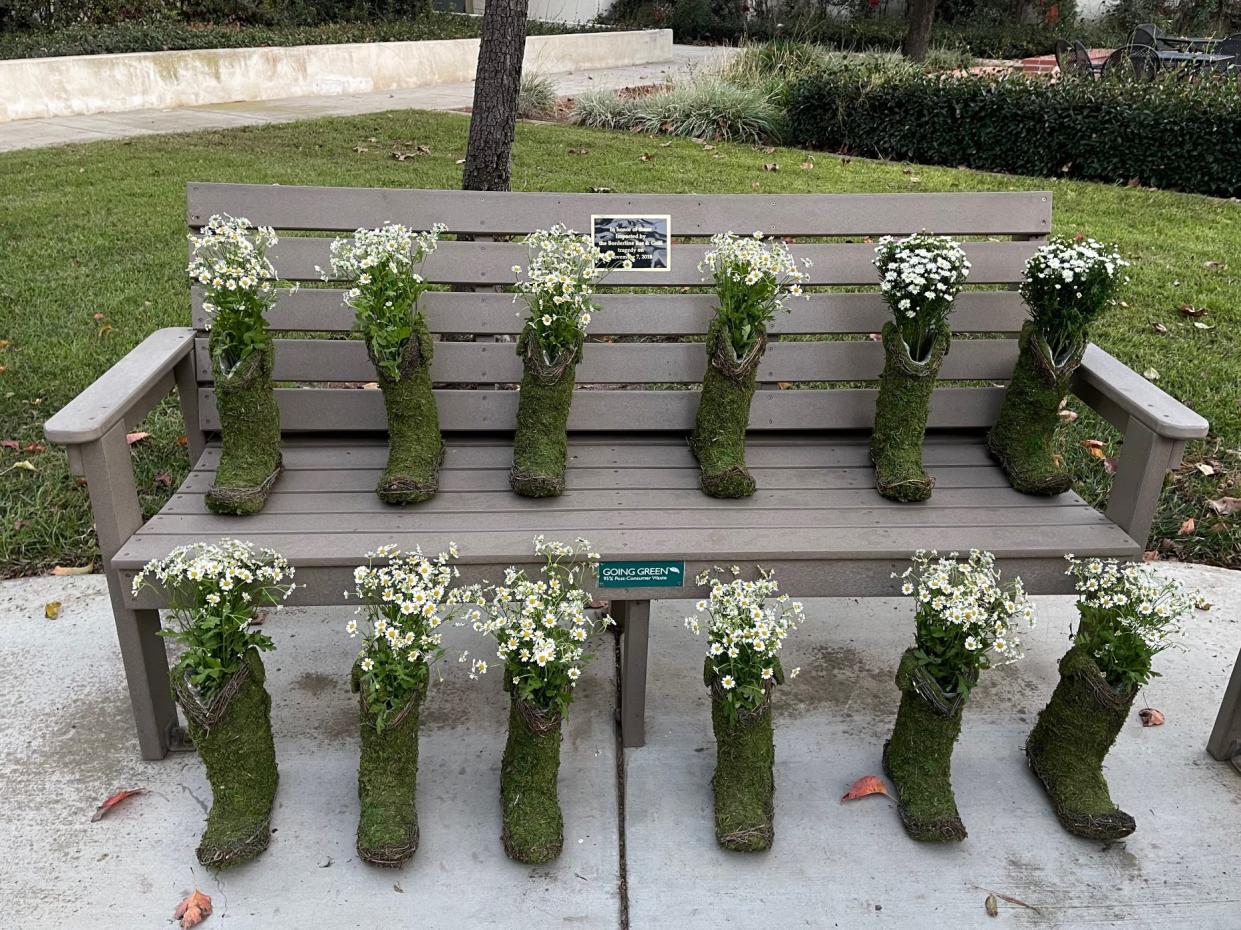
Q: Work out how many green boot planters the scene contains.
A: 12